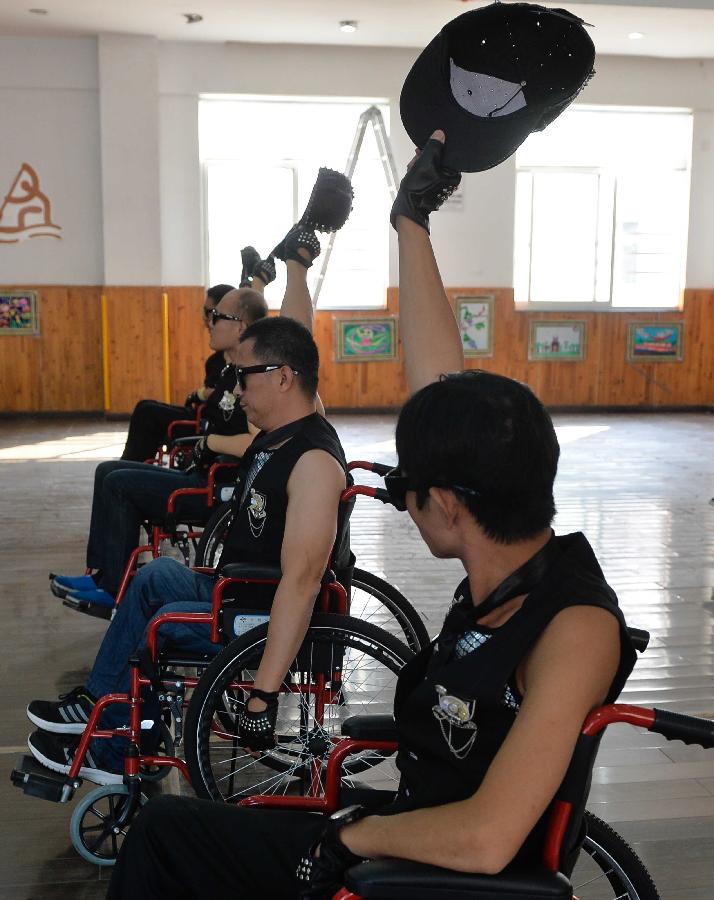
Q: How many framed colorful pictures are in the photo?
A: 5